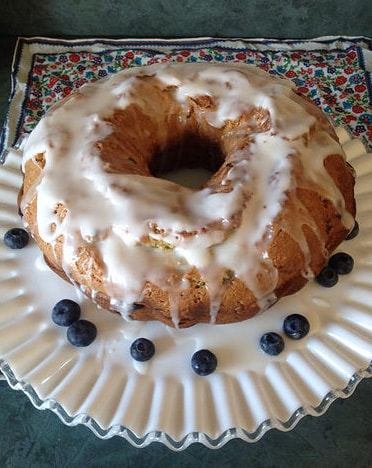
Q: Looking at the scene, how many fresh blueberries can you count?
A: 10